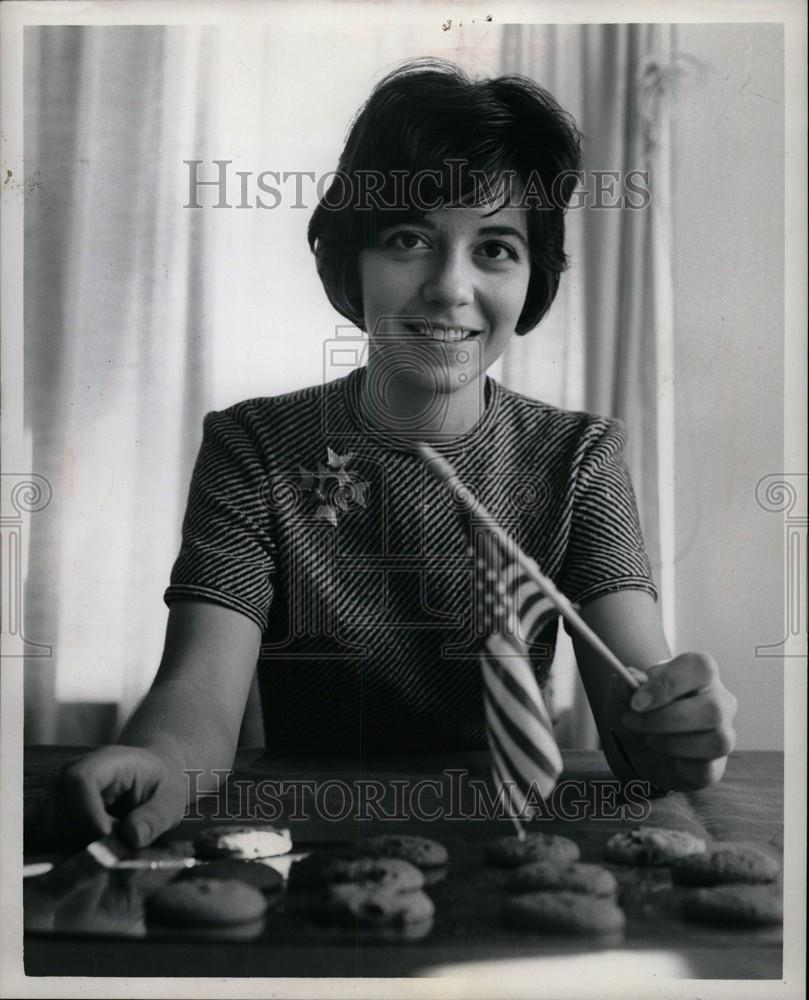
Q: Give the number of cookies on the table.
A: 12